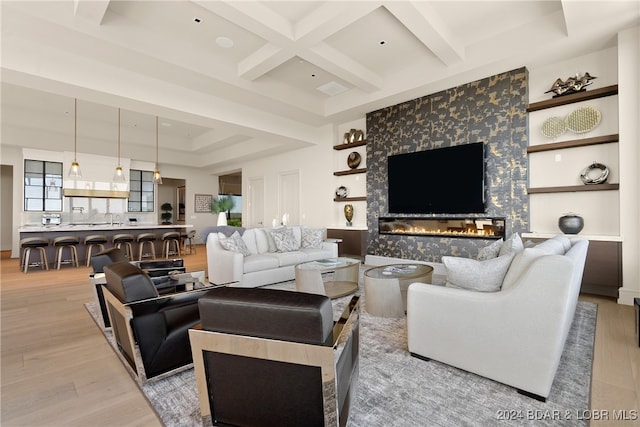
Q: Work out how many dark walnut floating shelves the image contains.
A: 6